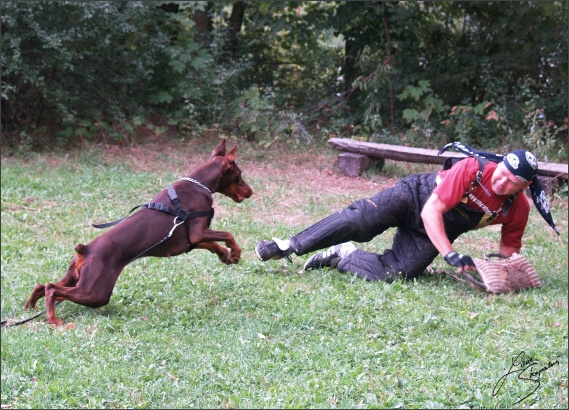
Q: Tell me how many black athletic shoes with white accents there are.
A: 2